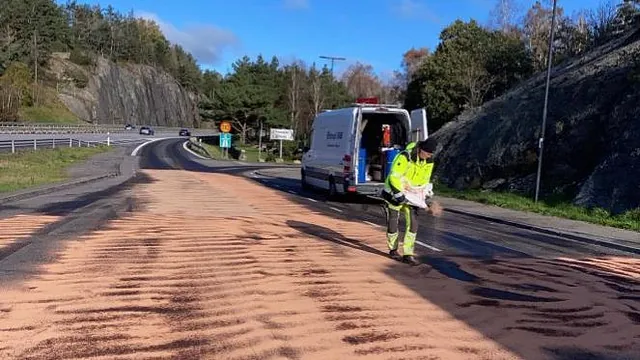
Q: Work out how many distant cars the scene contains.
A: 3